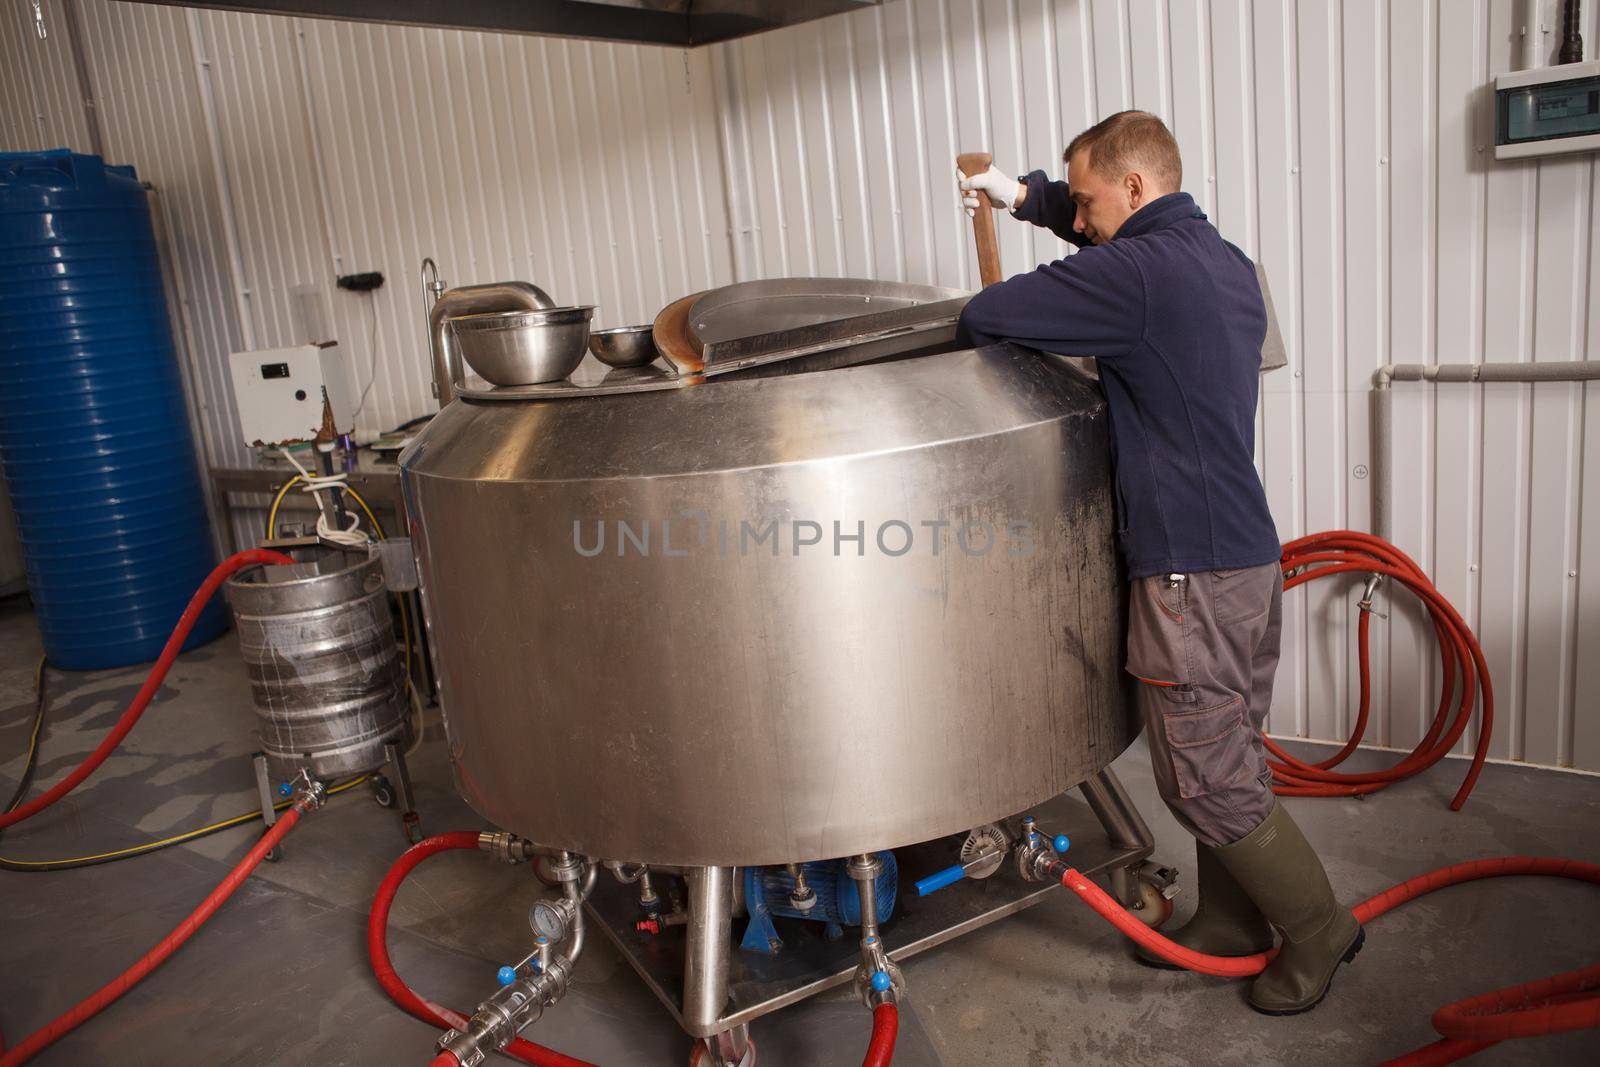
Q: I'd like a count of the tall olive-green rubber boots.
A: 2